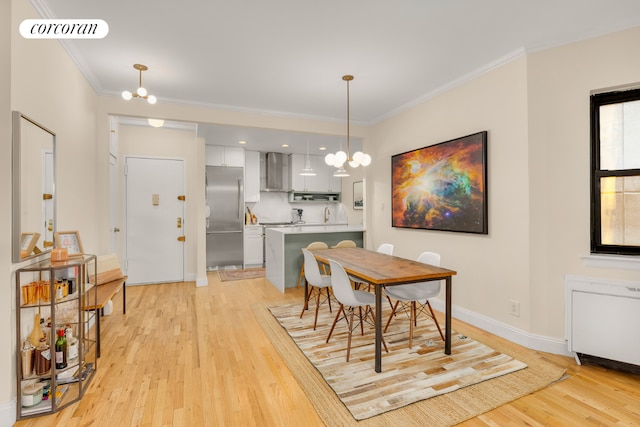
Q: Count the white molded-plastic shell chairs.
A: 4